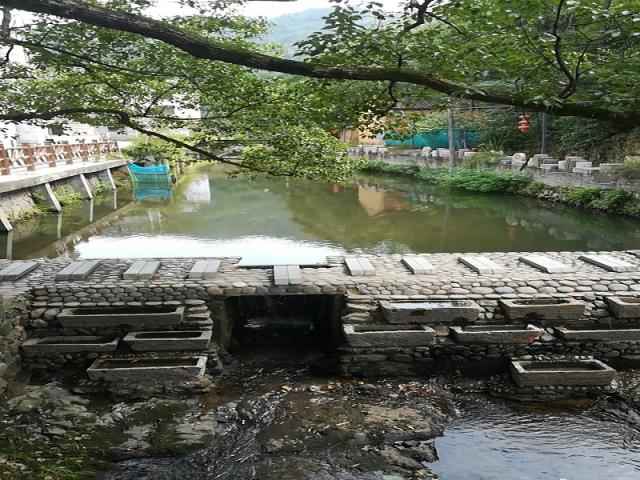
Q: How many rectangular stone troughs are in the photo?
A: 11